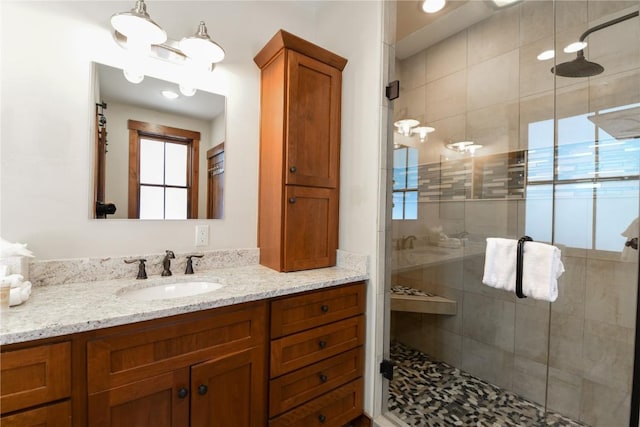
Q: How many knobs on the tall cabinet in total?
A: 2